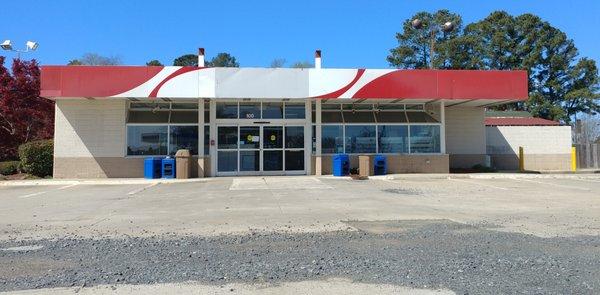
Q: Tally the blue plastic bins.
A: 4